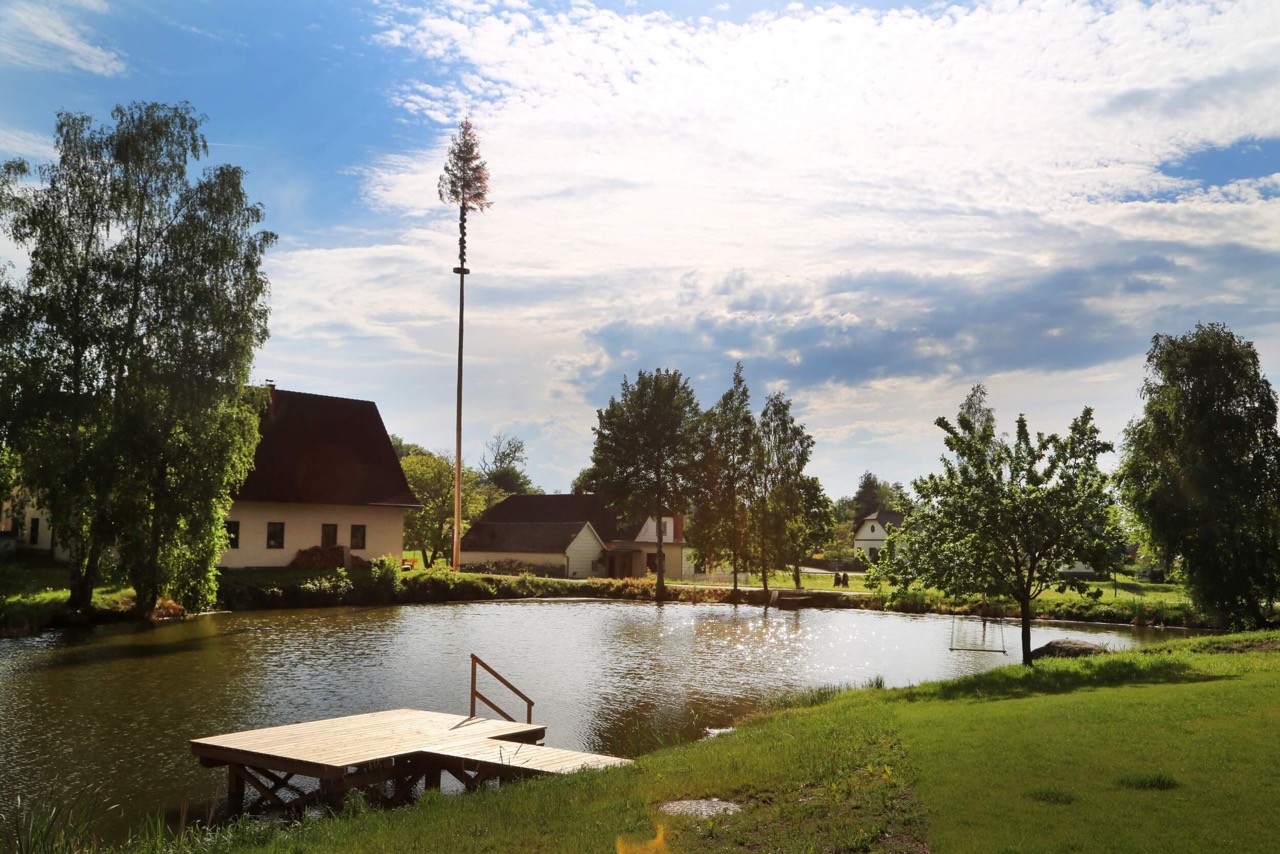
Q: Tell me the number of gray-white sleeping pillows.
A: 0